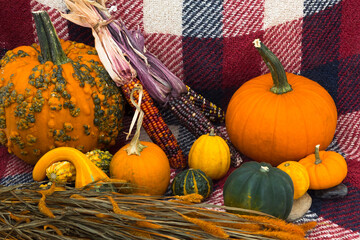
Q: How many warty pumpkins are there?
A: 1